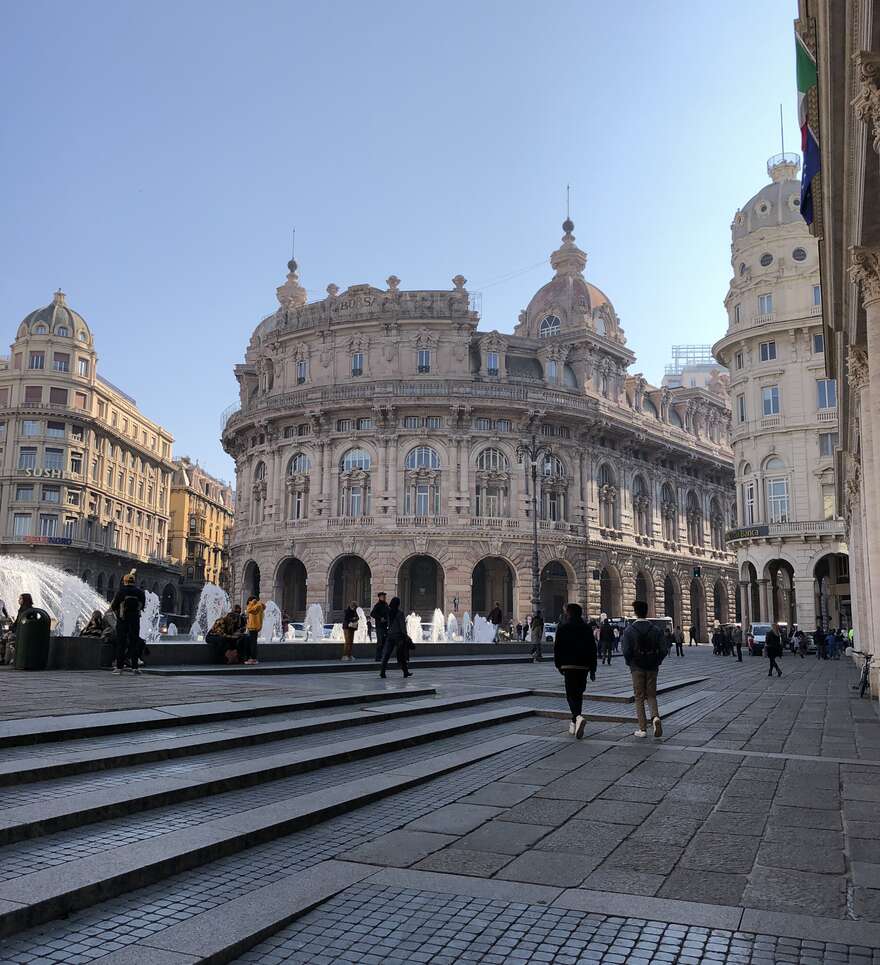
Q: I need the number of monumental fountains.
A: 1